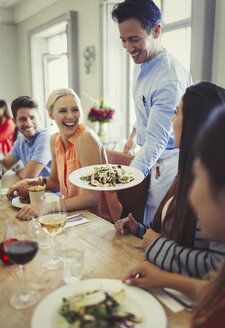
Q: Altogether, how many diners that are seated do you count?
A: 5